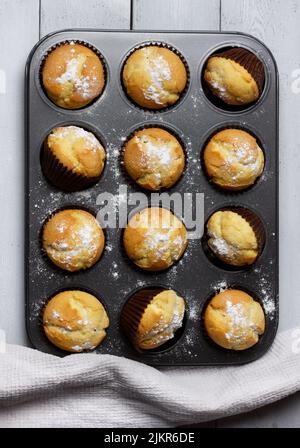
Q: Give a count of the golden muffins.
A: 12